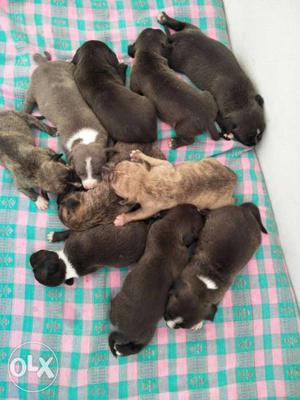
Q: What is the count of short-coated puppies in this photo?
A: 10